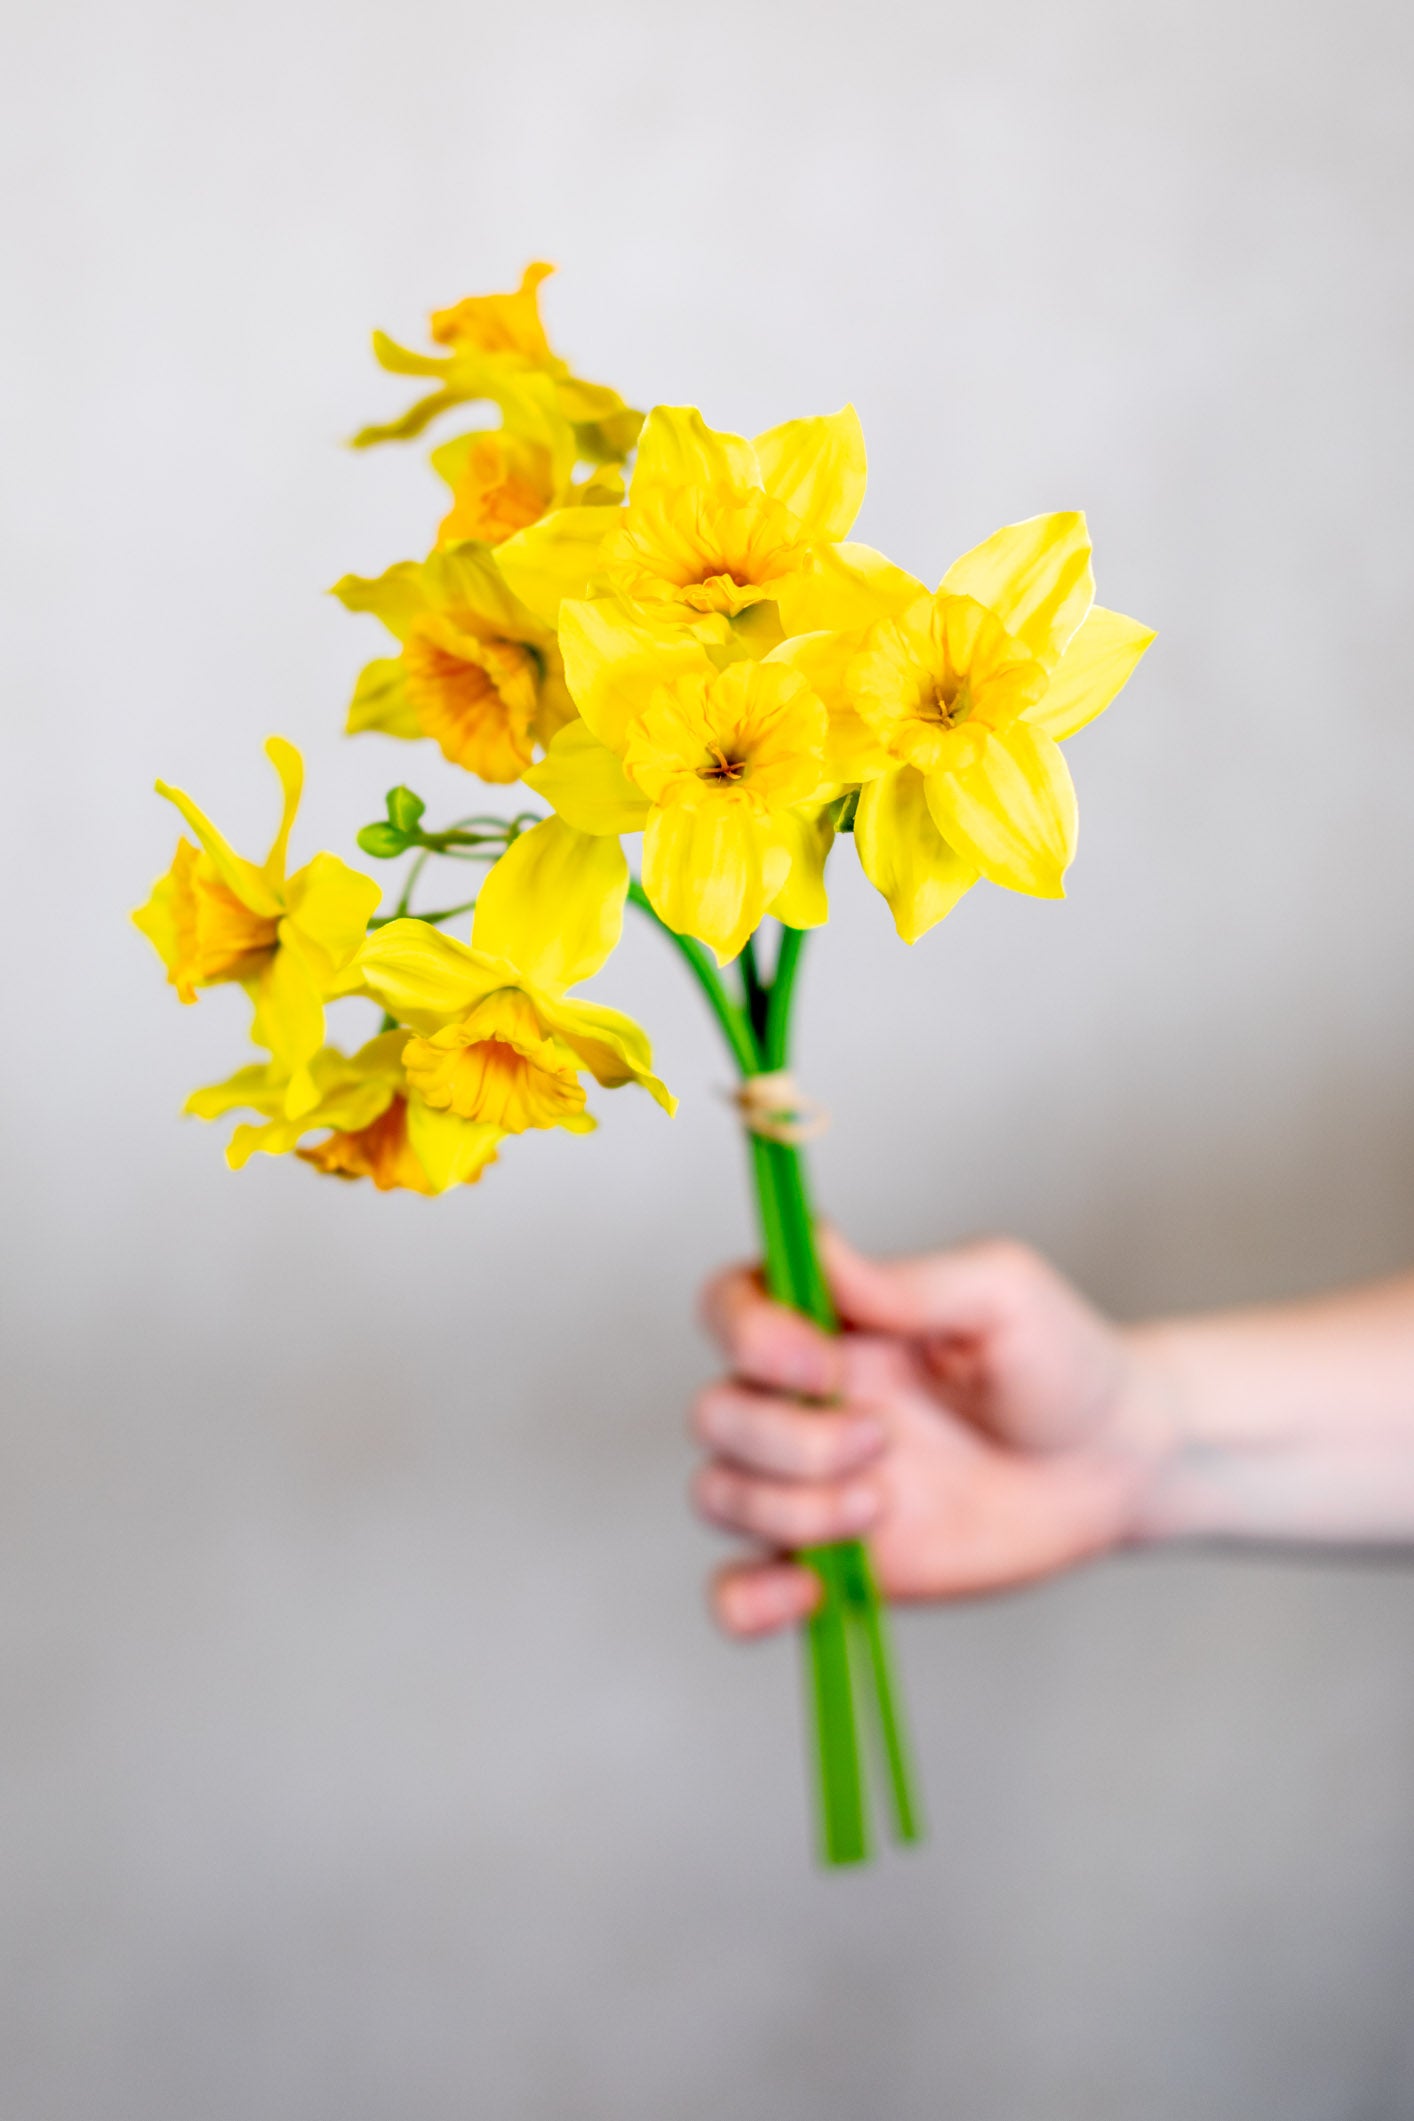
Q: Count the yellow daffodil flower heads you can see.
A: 9